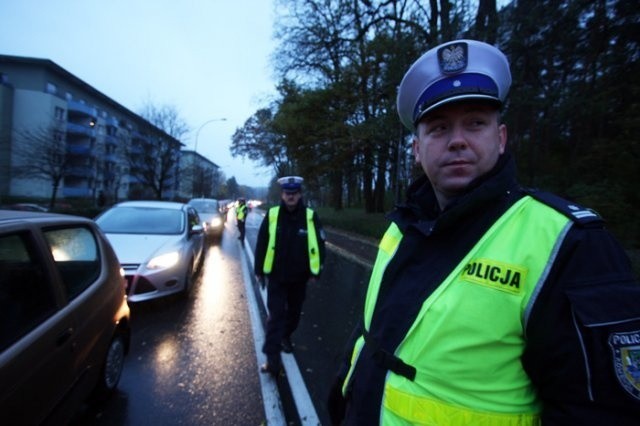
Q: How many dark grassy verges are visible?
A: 1